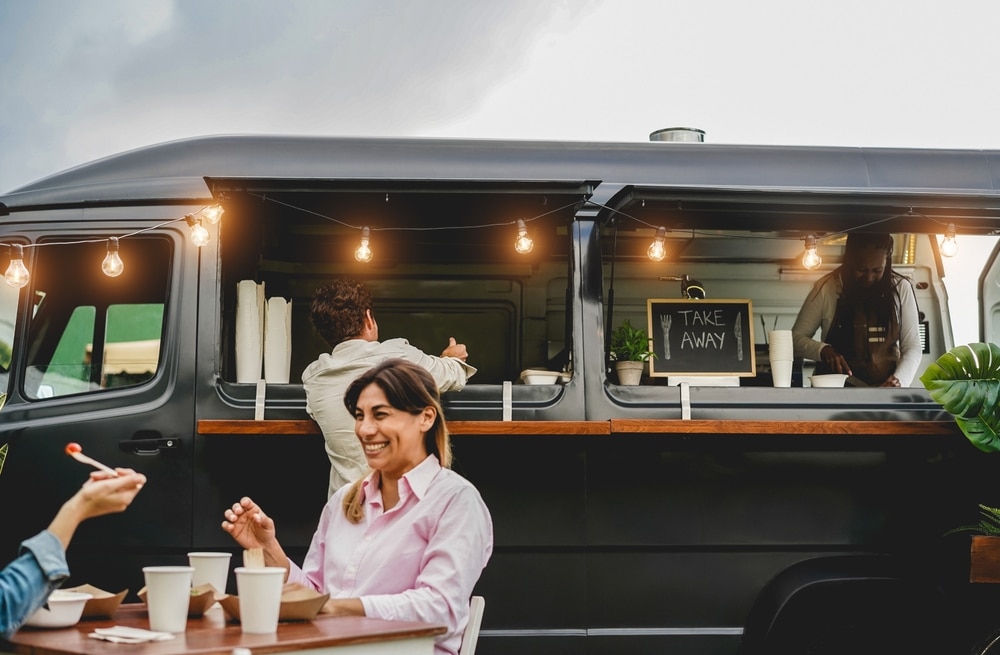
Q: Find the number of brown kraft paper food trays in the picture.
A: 3